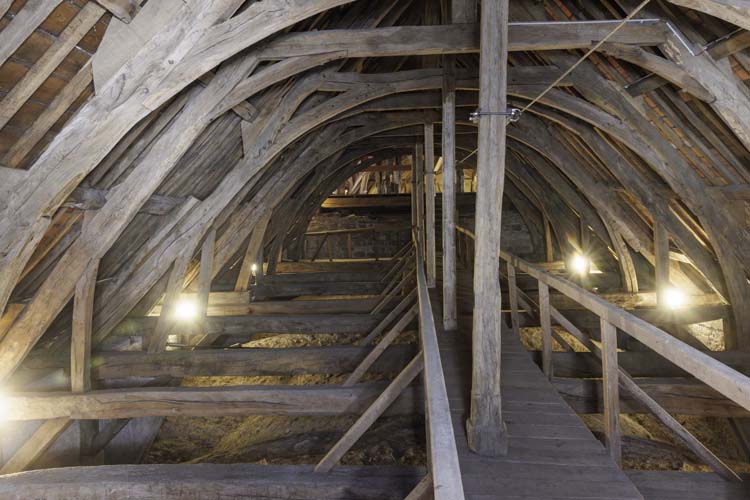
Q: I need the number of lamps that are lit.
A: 5